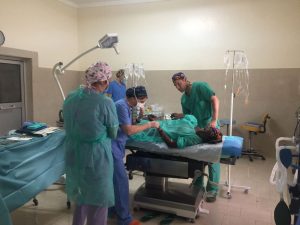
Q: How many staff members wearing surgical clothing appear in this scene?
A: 5